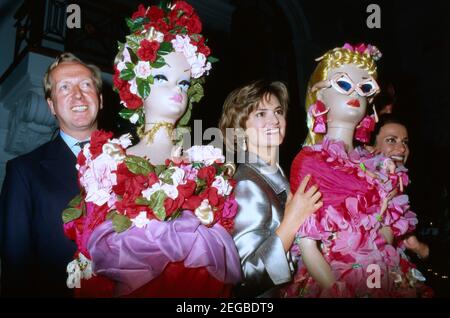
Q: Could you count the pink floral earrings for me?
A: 2